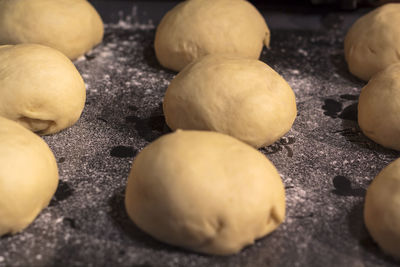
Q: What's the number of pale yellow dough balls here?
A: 9